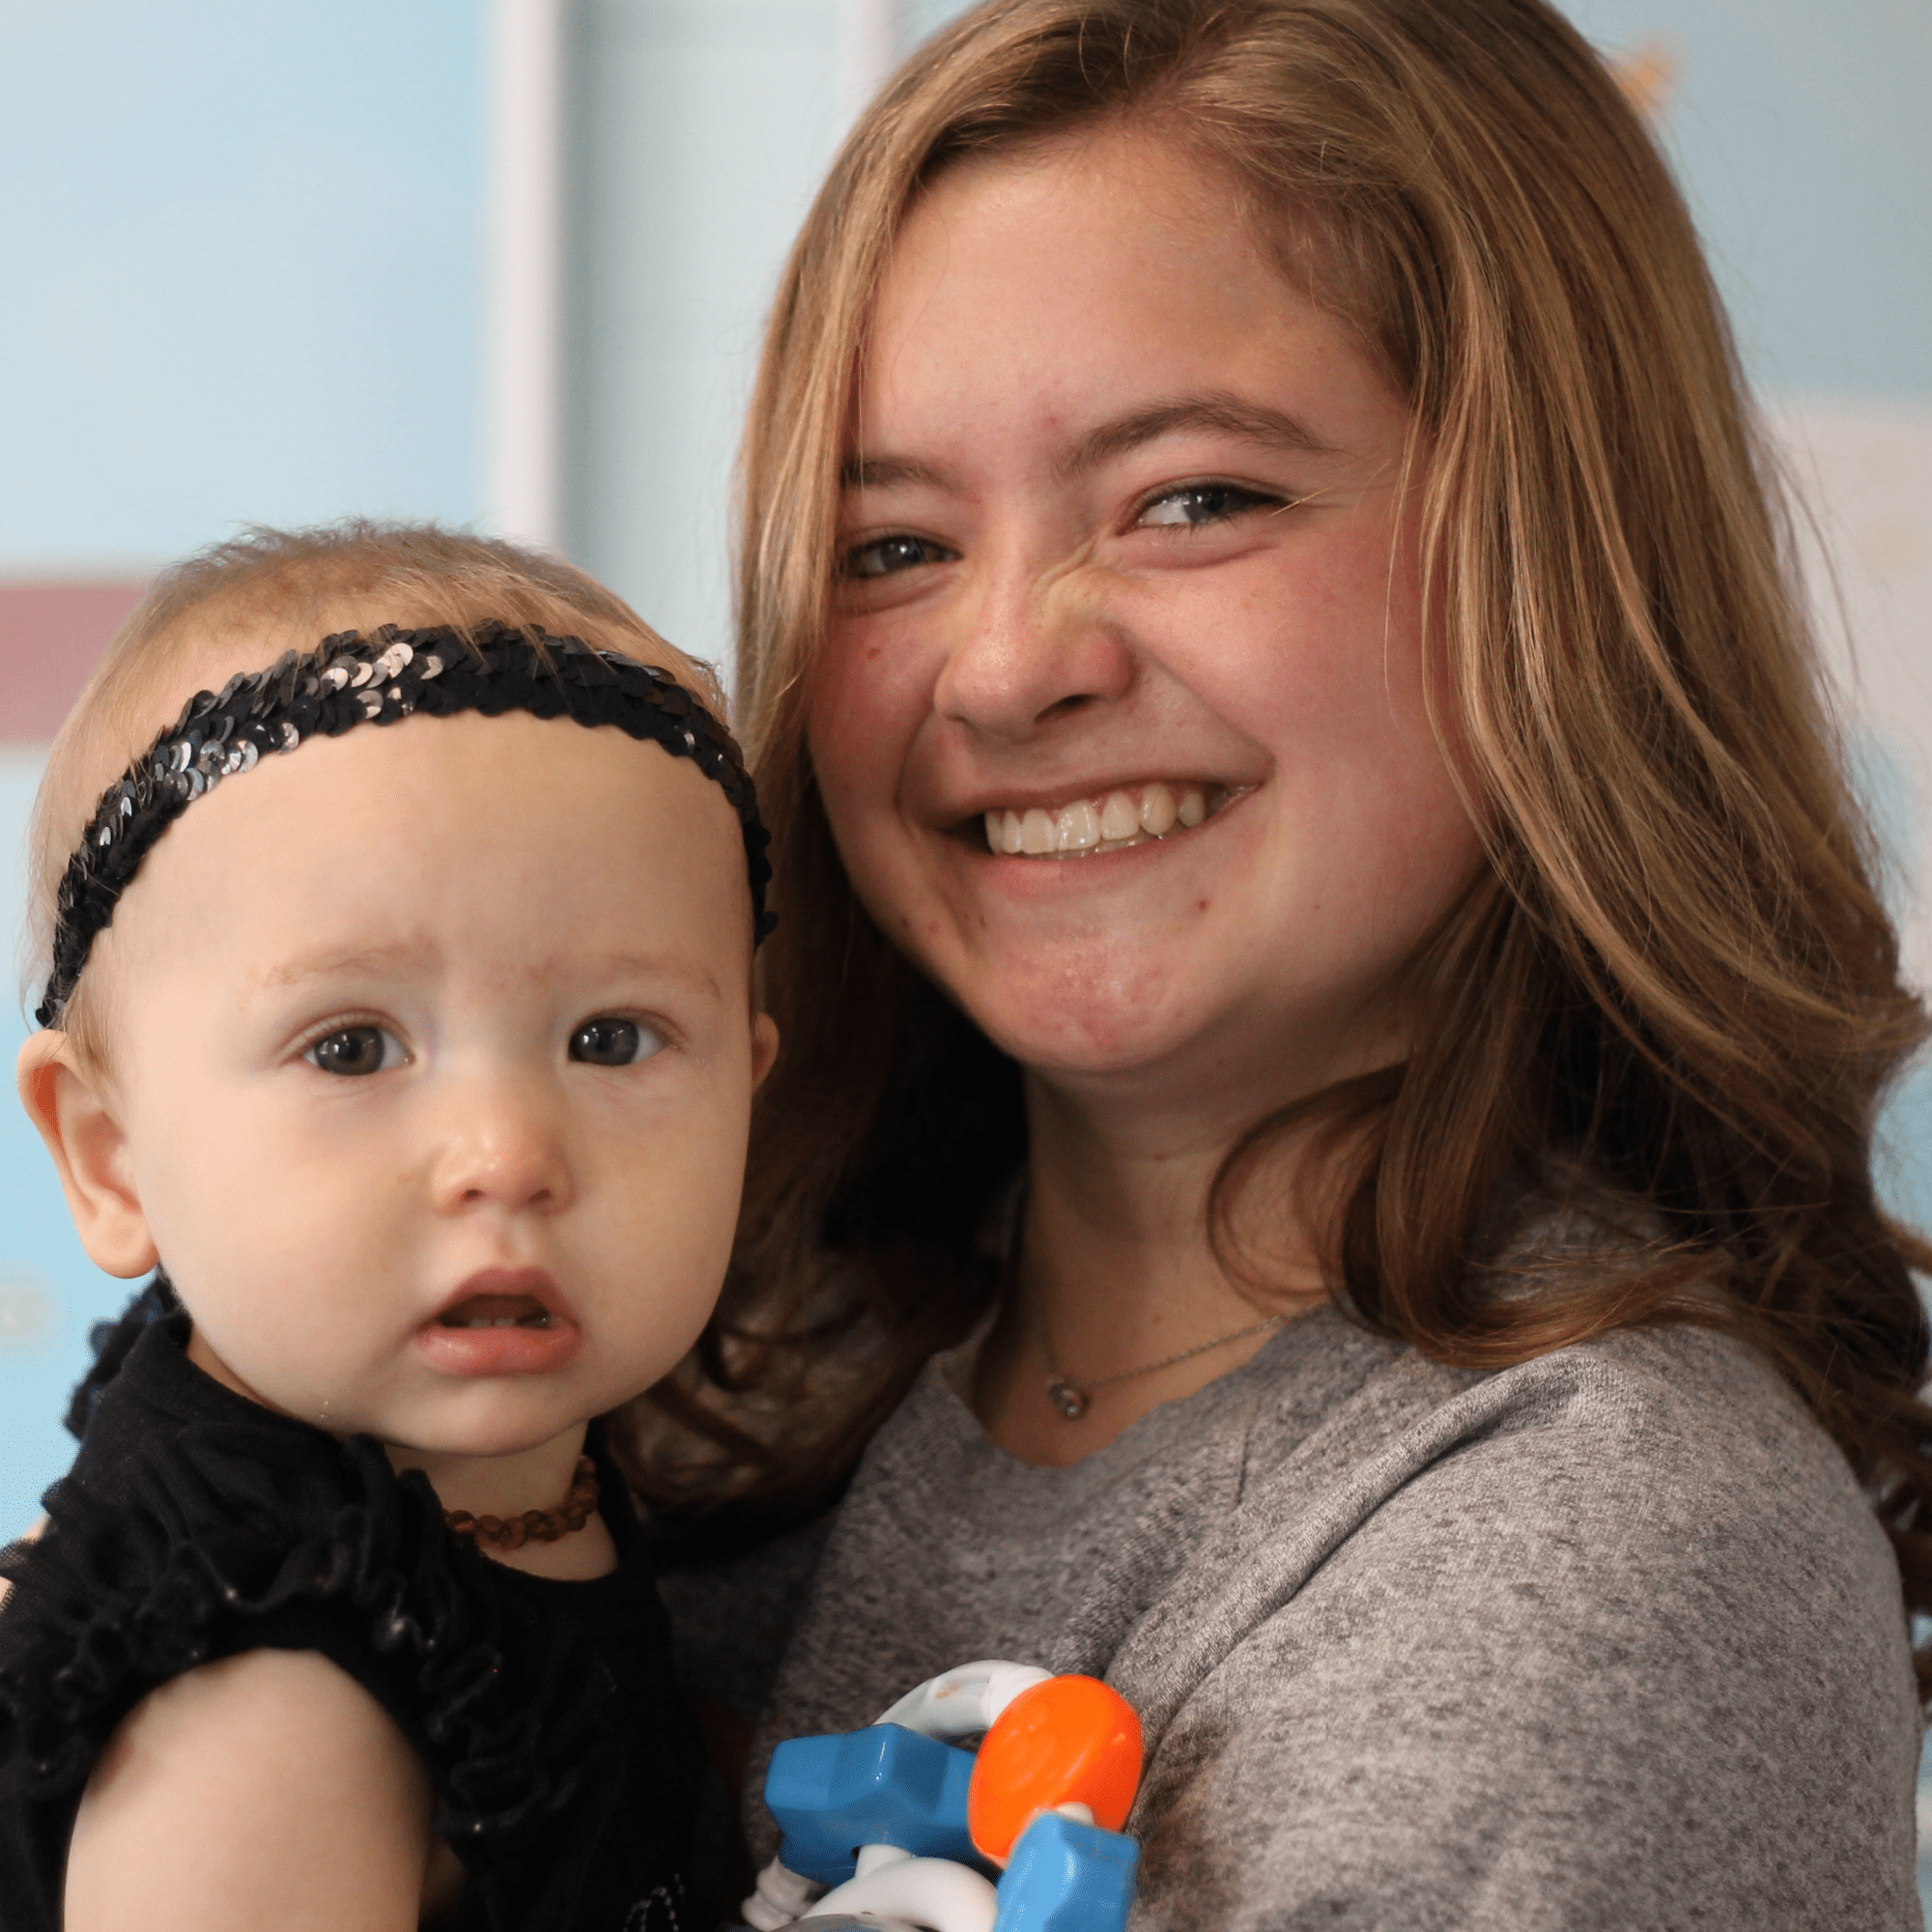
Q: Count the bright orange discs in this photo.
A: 1